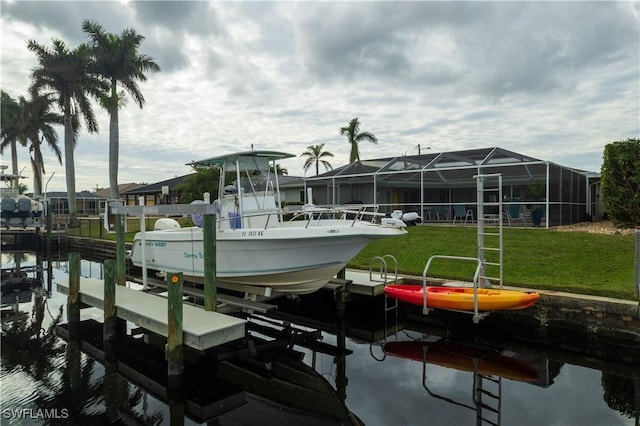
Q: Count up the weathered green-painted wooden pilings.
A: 5